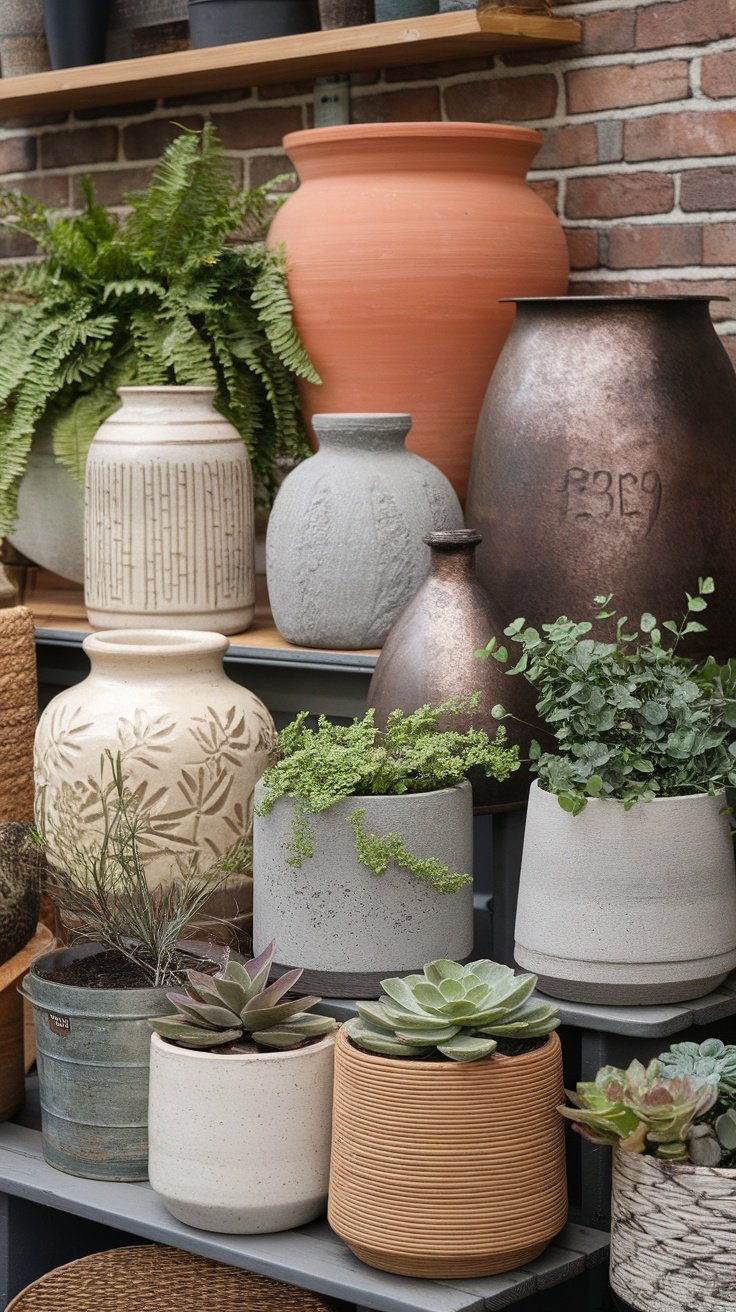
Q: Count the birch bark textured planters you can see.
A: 1